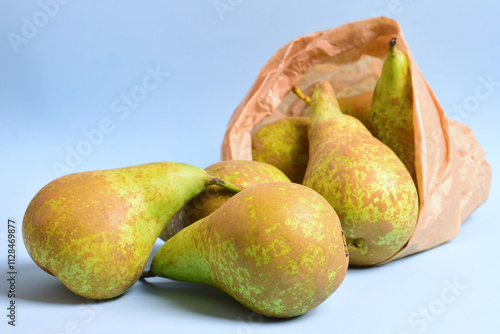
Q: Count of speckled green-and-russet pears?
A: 7